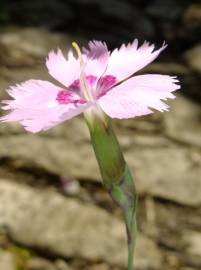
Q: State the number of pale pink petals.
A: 5